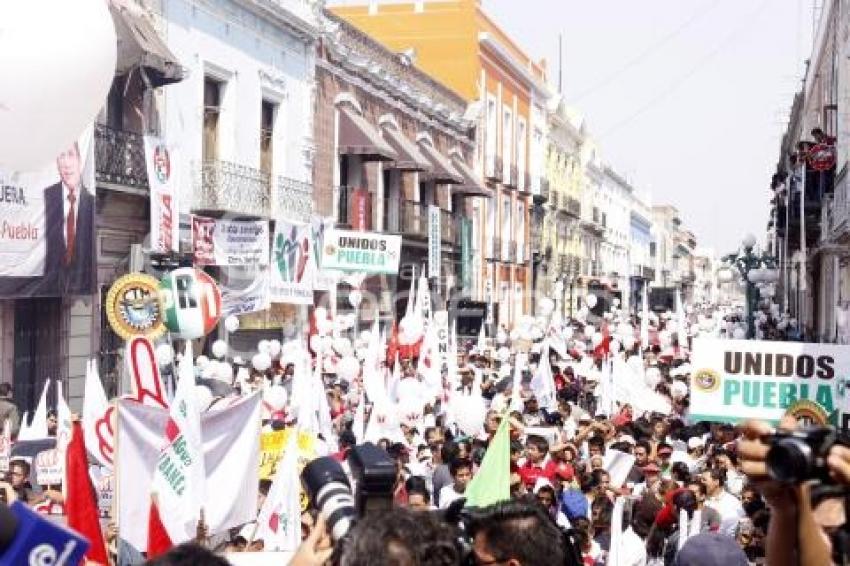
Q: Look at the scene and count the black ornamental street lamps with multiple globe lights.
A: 1